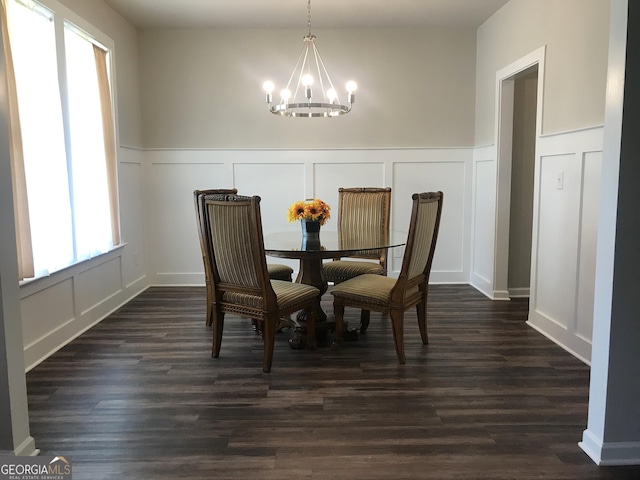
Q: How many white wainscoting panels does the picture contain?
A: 10